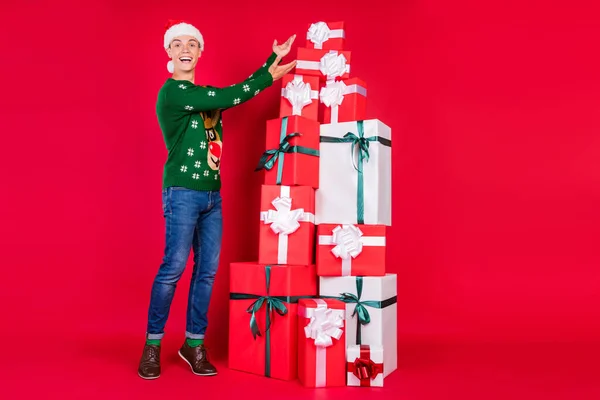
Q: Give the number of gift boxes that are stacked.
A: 12